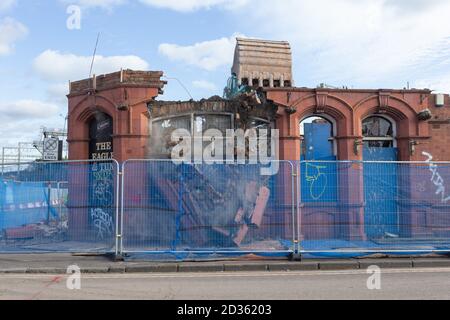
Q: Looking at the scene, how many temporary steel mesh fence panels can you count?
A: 3